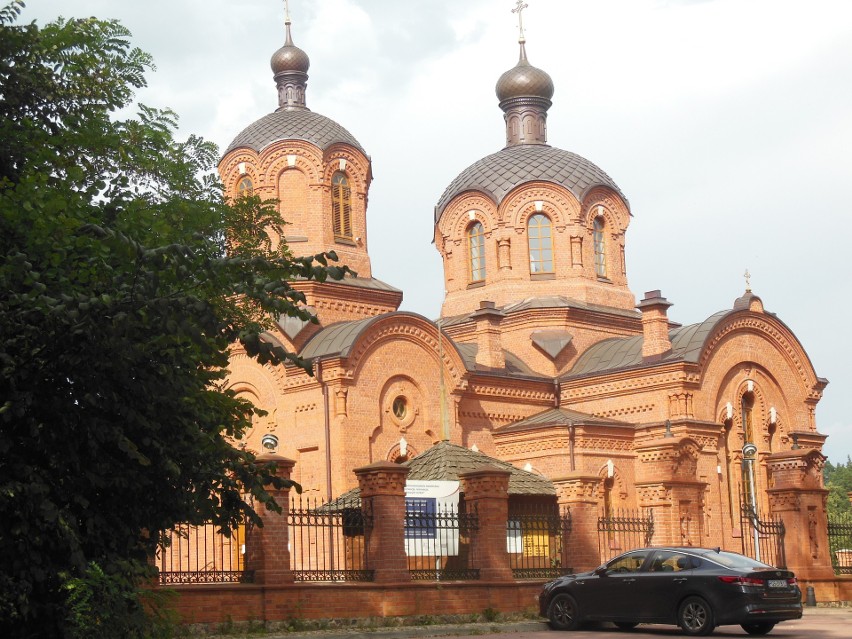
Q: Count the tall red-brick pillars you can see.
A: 6